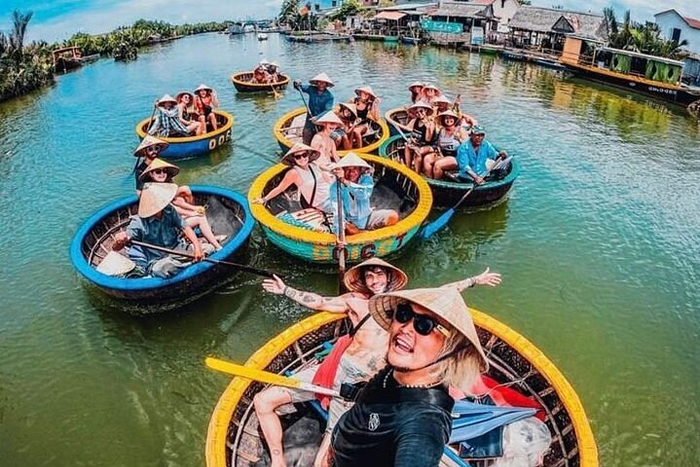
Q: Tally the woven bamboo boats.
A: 8